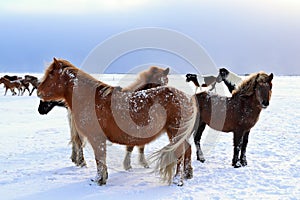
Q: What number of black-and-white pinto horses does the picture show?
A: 2